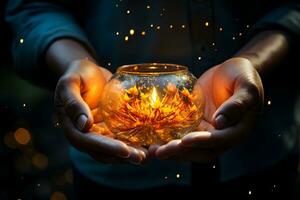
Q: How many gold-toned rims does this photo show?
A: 1